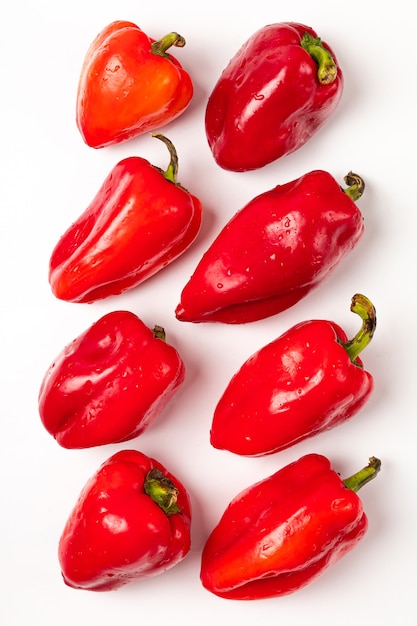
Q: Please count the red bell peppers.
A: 8